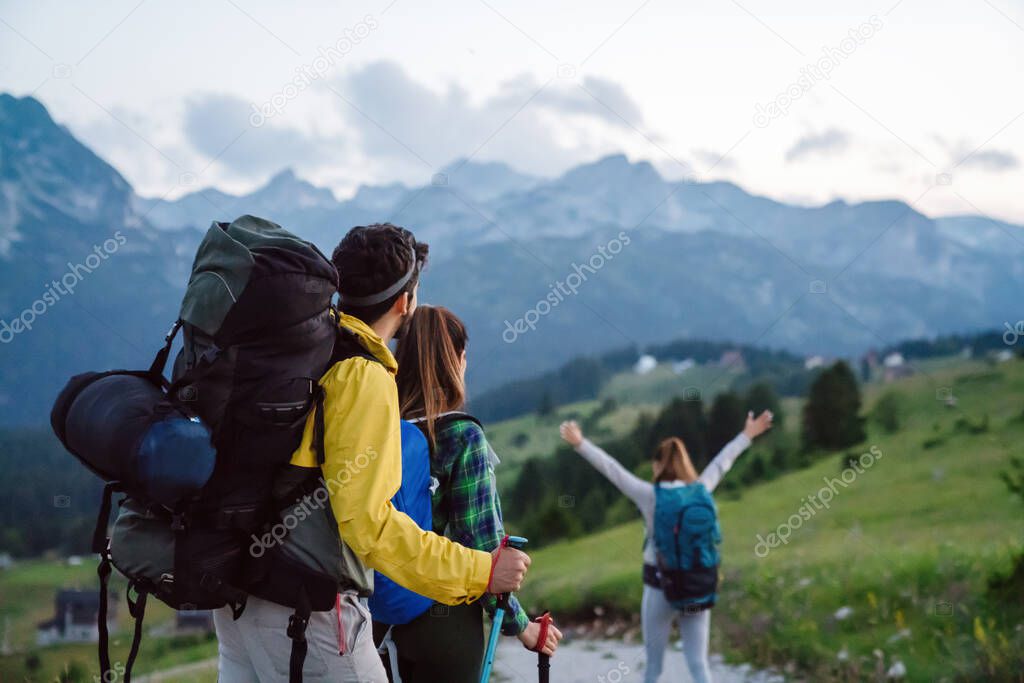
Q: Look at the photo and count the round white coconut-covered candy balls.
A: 0